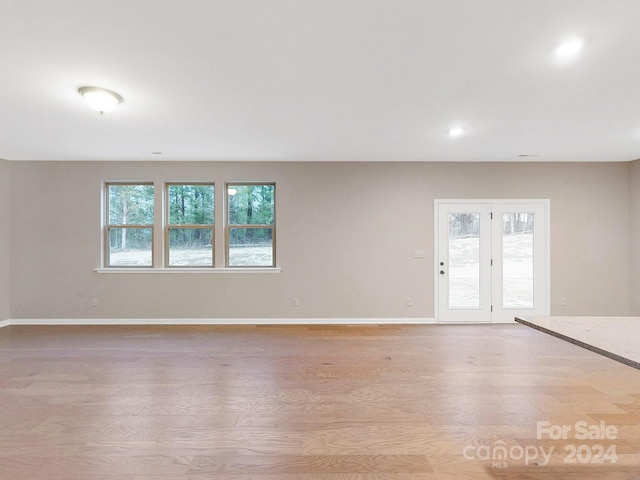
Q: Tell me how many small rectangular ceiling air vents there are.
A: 2